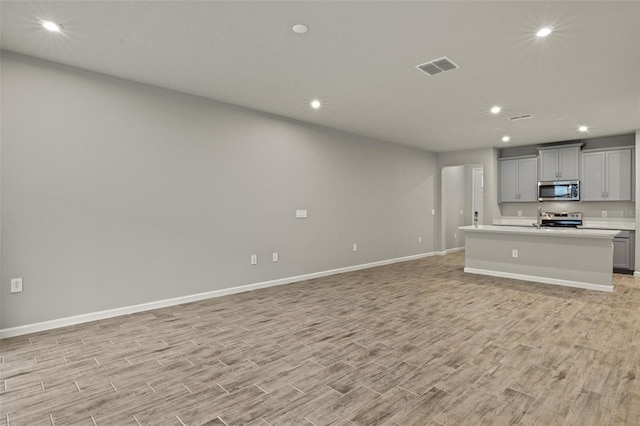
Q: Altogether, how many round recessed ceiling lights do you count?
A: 6